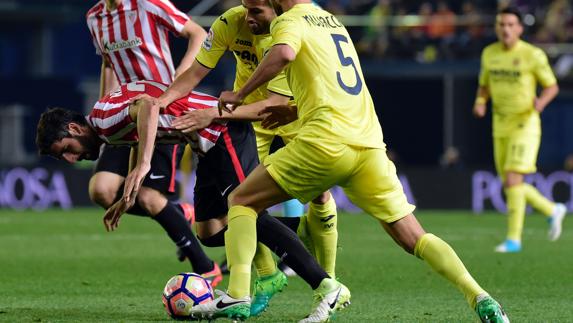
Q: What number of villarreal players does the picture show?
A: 3